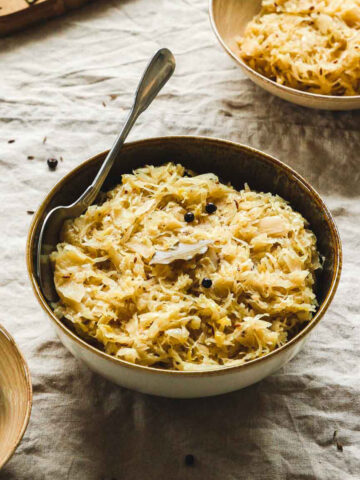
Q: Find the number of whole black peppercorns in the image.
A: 5